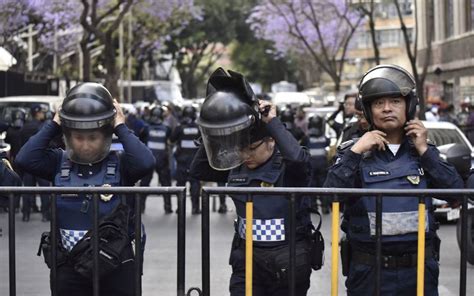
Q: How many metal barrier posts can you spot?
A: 12